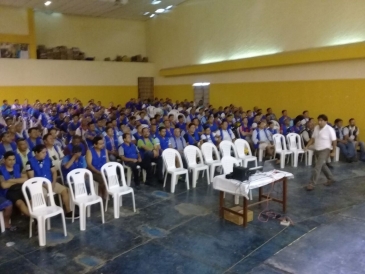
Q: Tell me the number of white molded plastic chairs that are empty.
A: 11